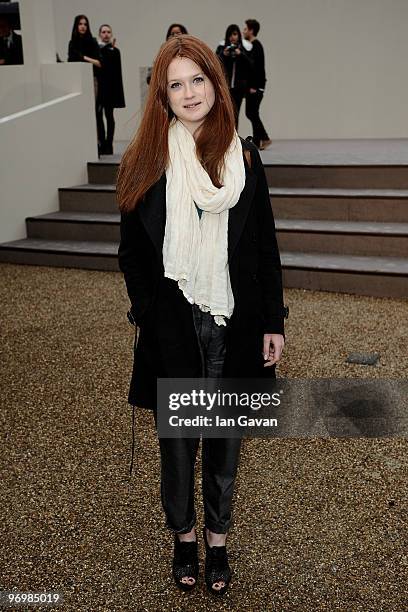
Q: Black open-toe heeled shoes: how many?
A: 2